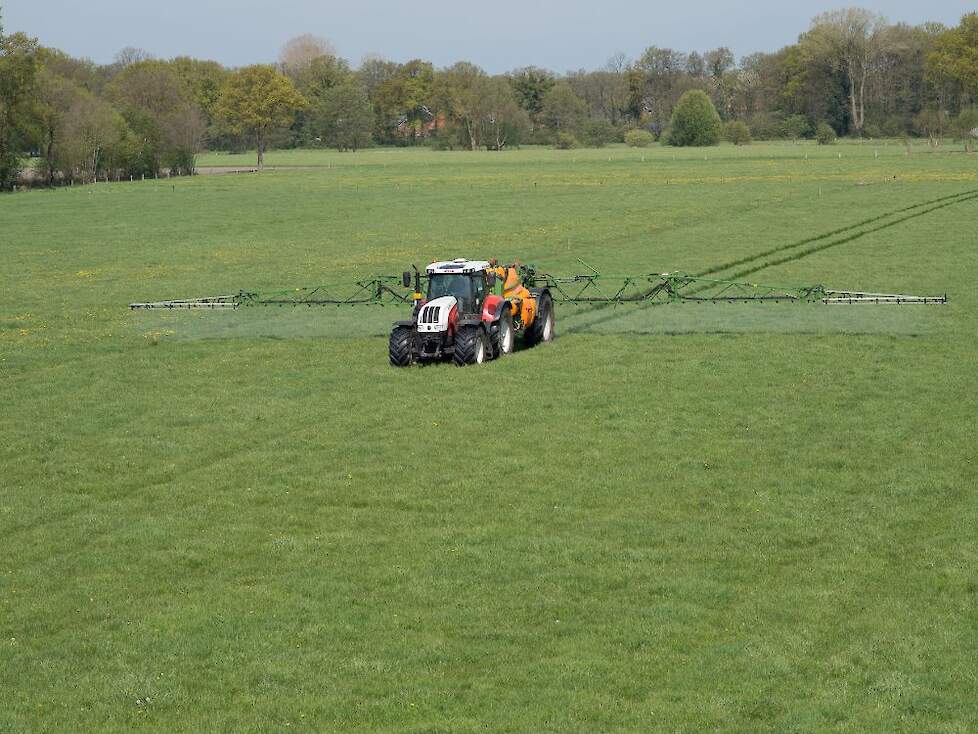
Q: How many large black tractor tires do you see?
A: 4